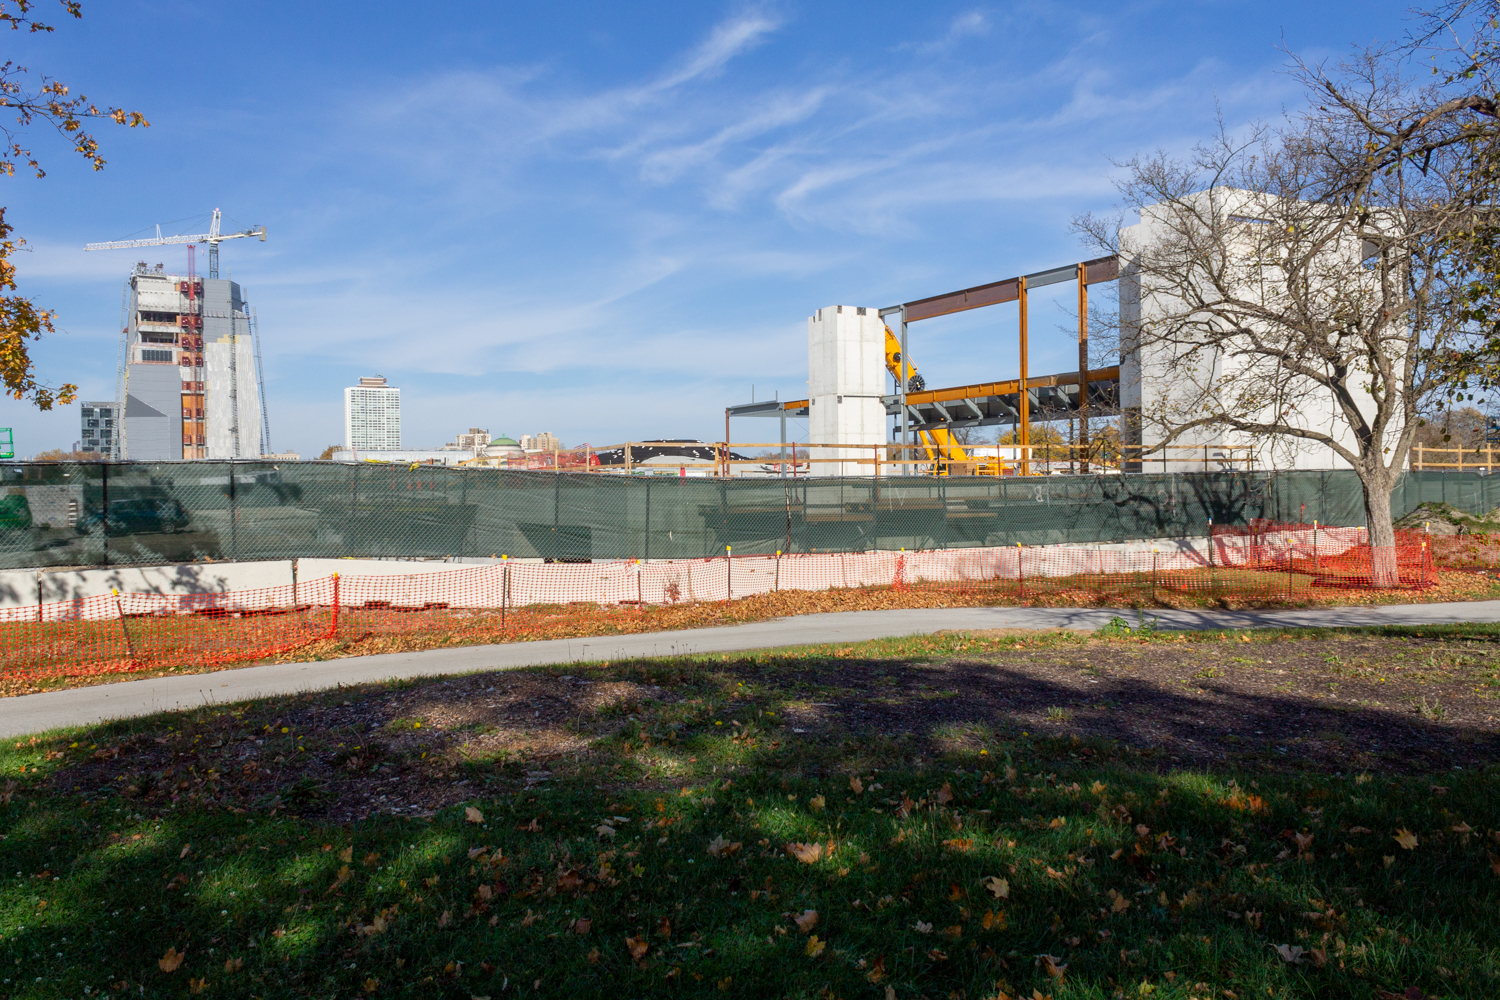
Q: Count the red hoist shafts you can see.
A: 1